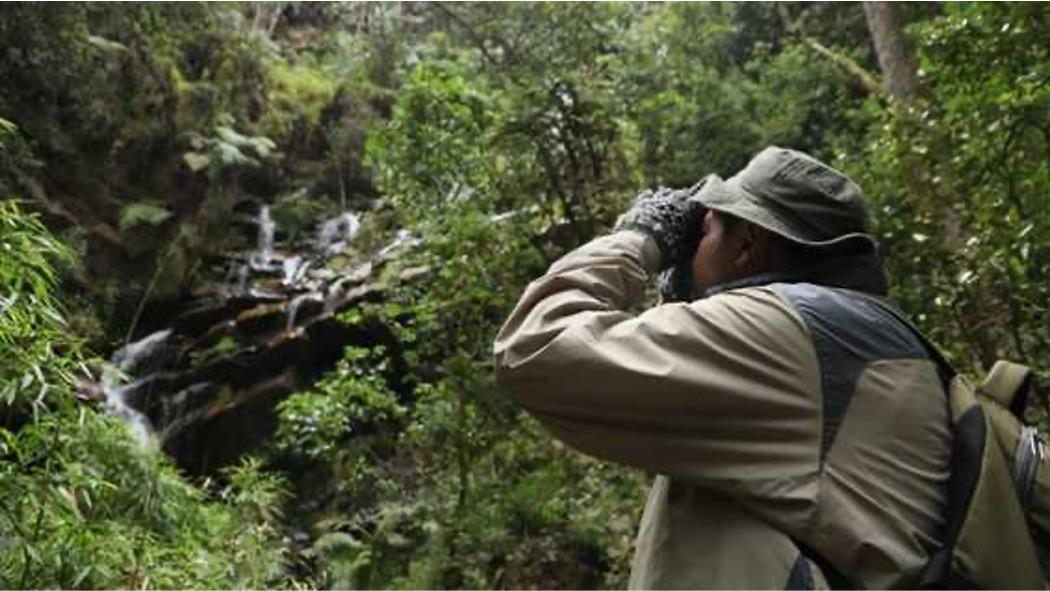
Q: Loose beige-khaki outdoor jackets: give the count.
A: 1